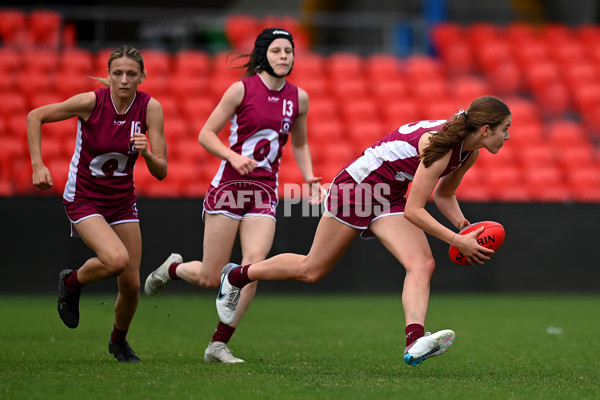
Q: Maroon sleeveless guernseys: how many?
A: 3